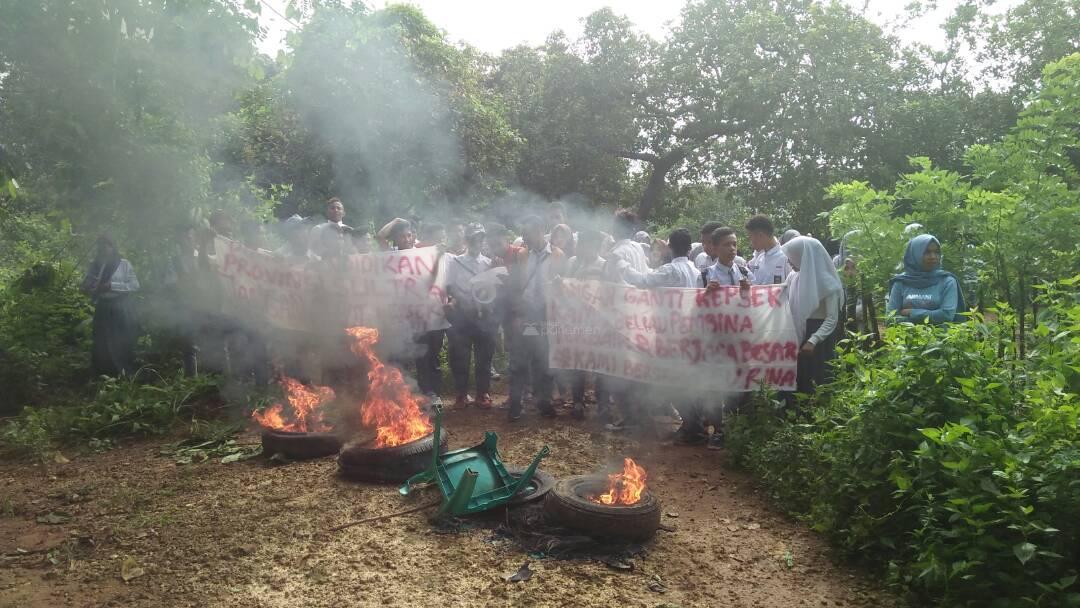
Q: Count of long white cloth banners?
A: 2